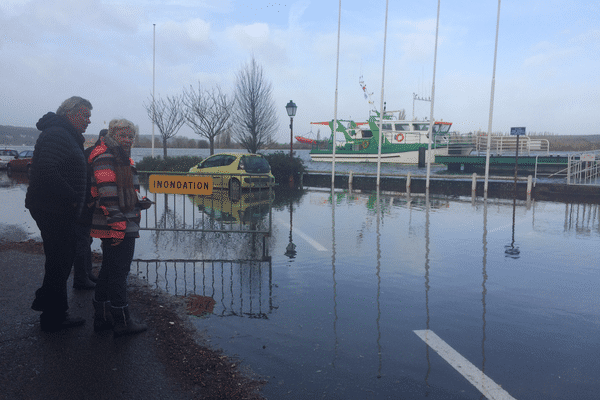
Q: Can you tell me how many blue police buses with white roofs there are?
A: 0